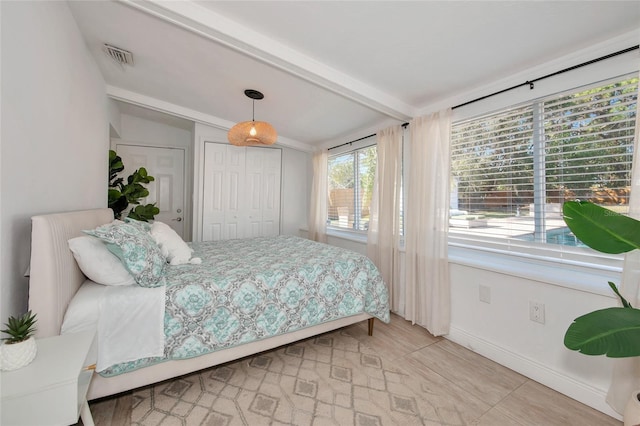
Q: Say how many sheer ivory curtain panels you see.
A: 4